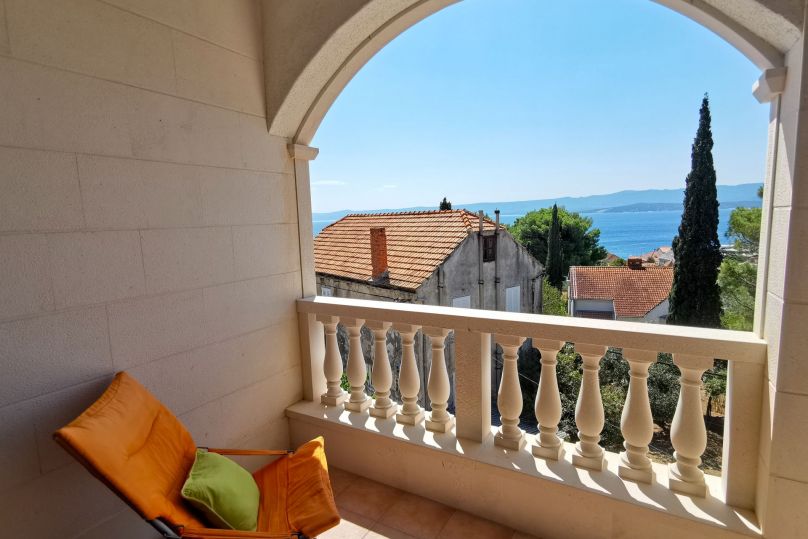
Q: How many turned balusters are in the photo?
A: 10